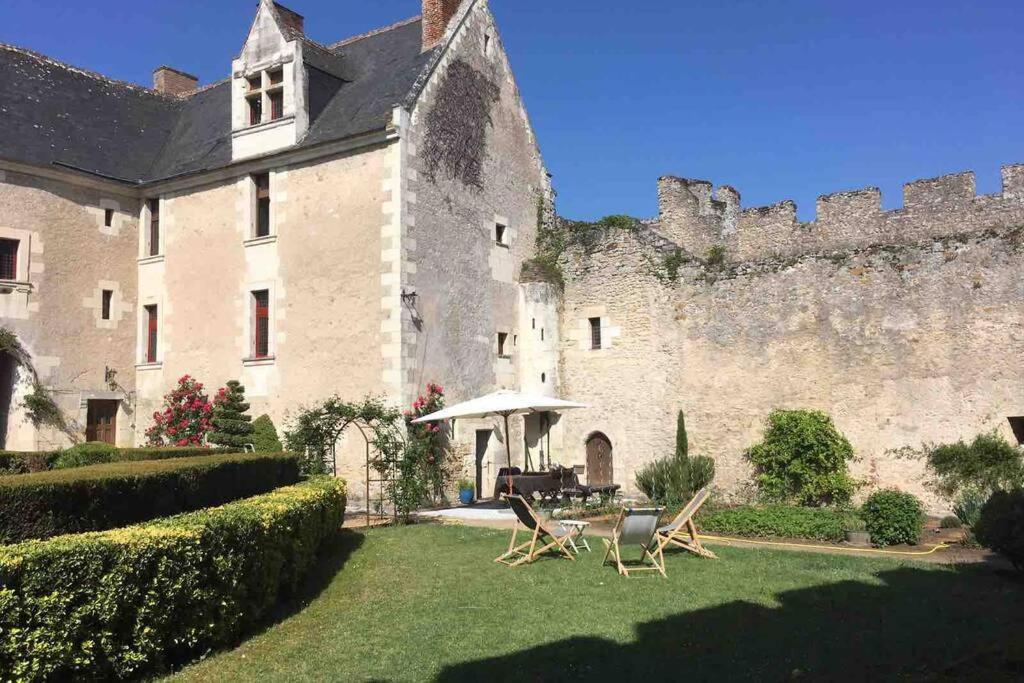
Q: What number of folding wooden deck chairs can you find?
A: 3